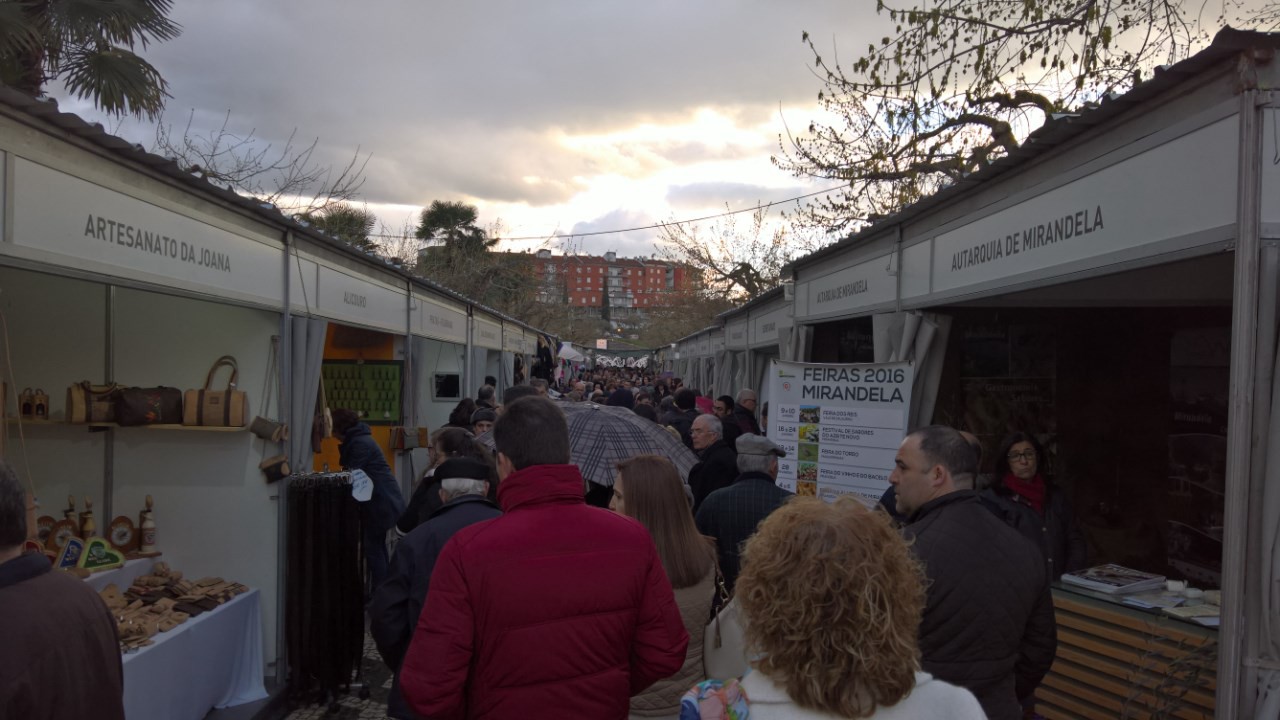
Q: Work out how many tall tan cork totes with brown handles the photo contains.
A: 1